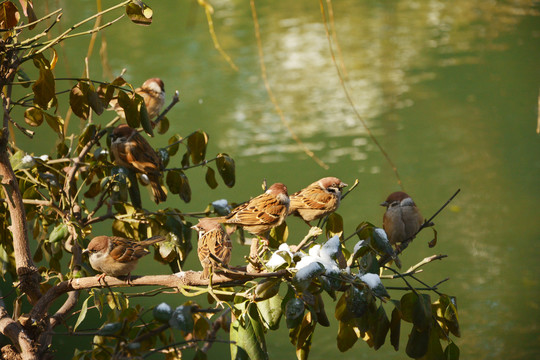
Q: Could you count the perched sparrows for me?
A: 7